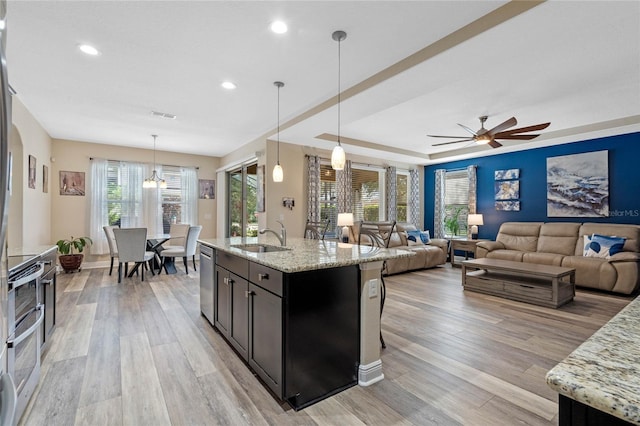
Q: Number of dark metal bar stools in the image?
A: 2